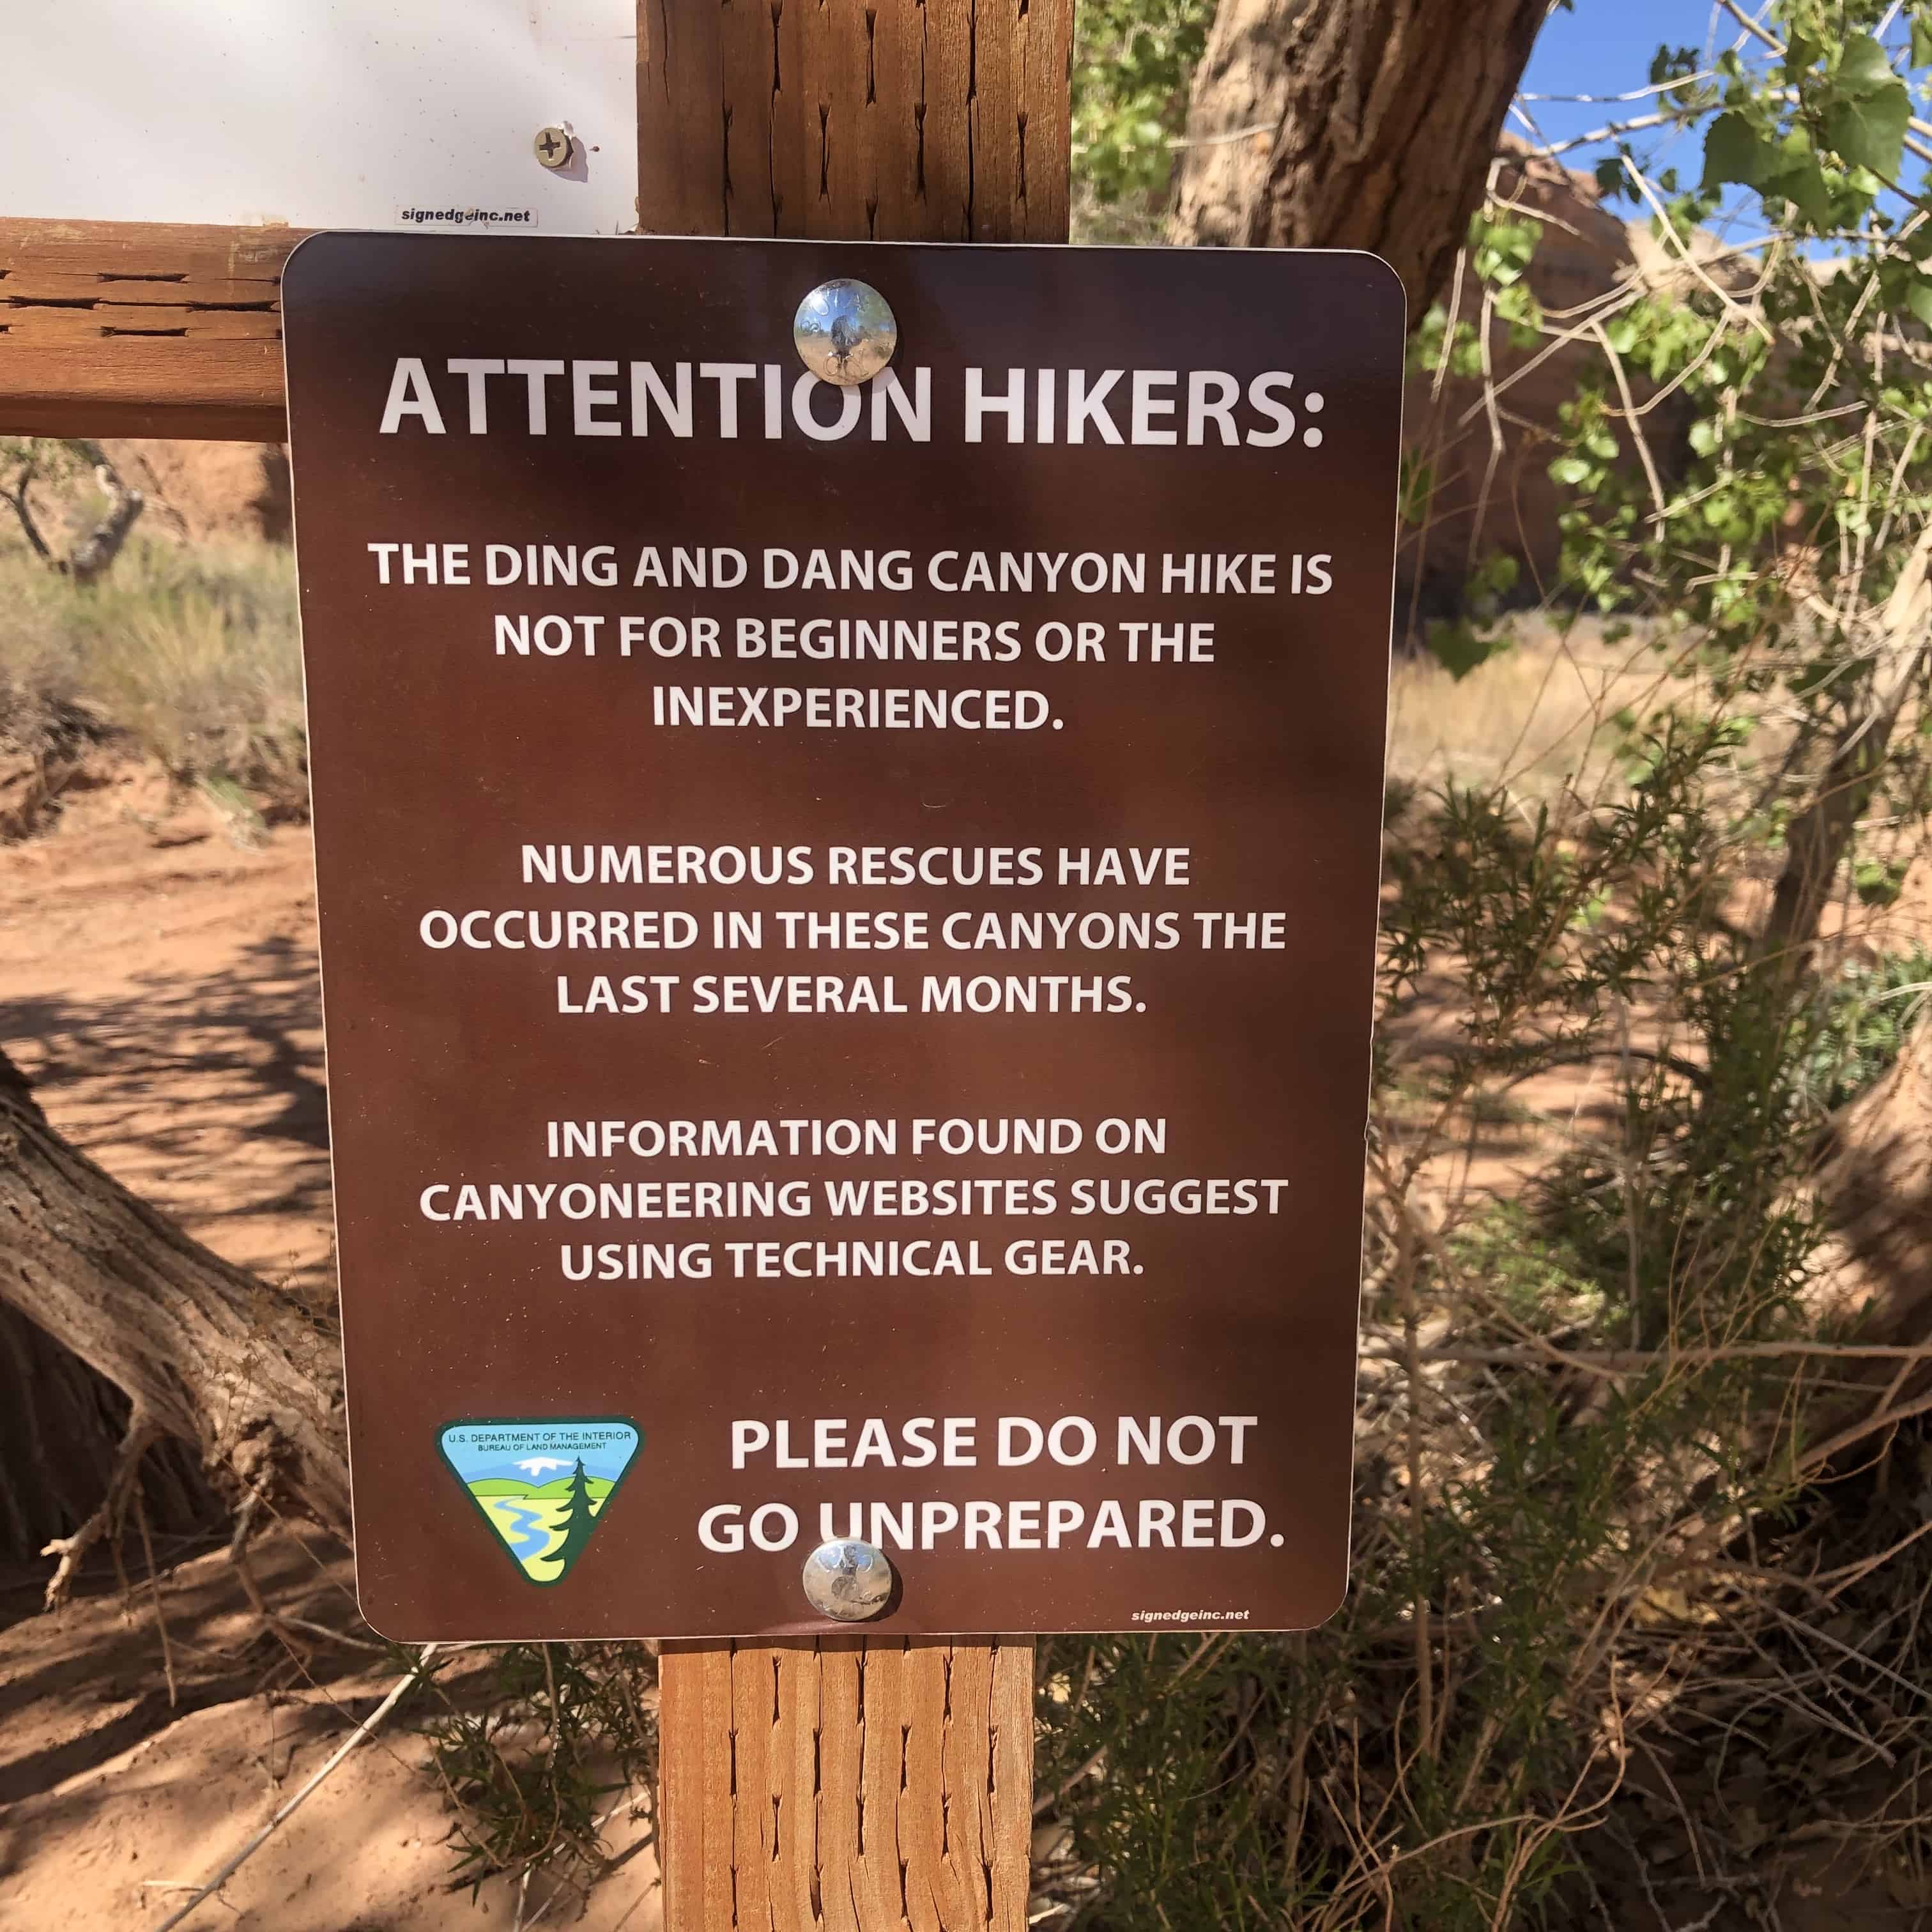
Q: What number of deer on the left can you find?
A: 0